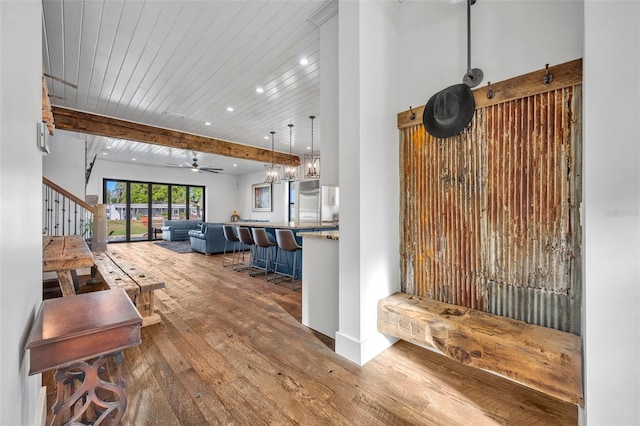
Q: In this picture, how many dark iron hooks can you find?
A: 3